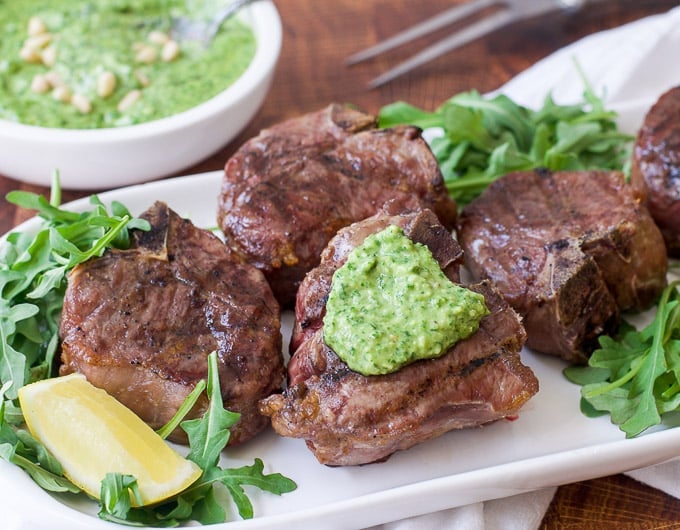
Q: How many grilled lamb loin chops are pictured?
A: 5